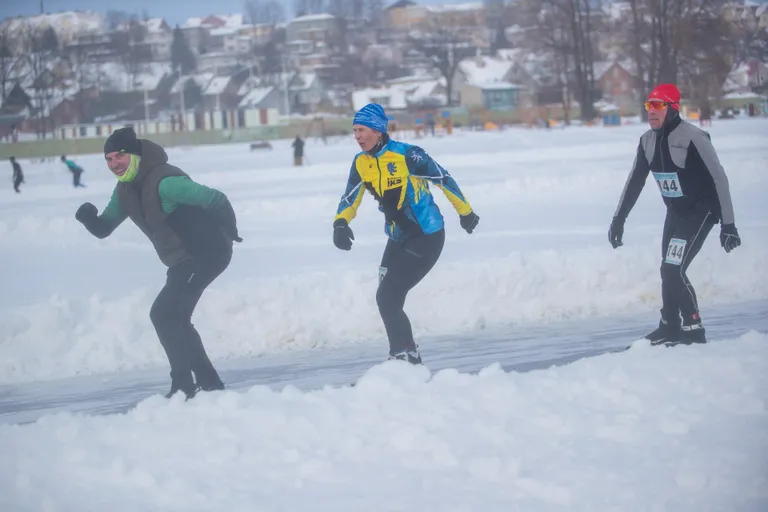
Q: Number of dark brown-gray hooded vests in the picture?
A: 1